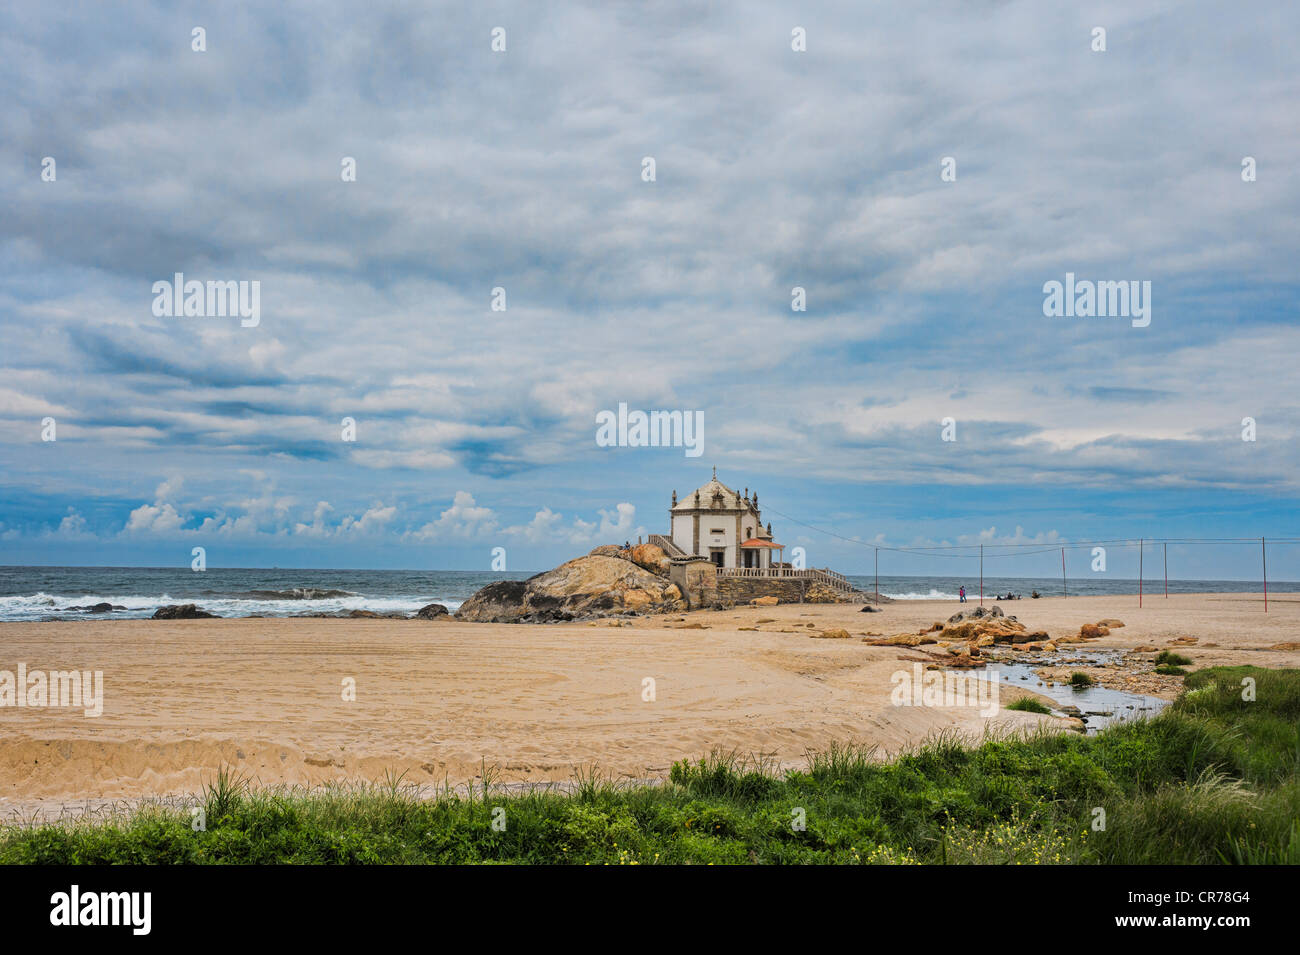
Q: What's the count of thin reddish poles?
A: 6